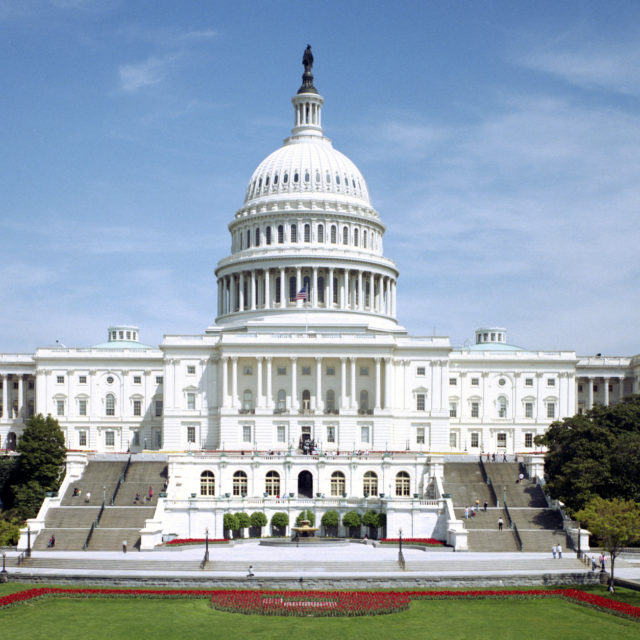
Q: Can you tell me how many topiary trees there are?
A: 9